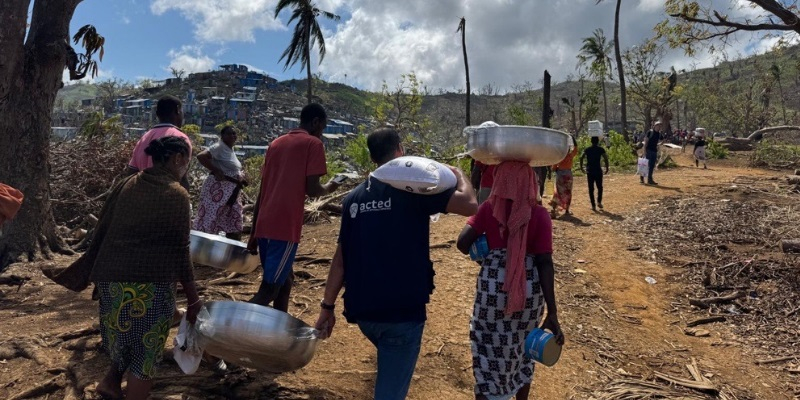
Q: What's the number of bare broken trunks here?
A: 2